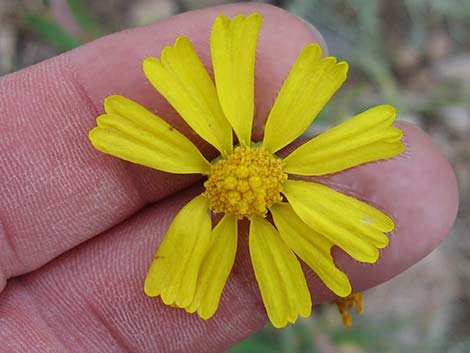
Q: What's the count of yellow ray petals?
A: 10